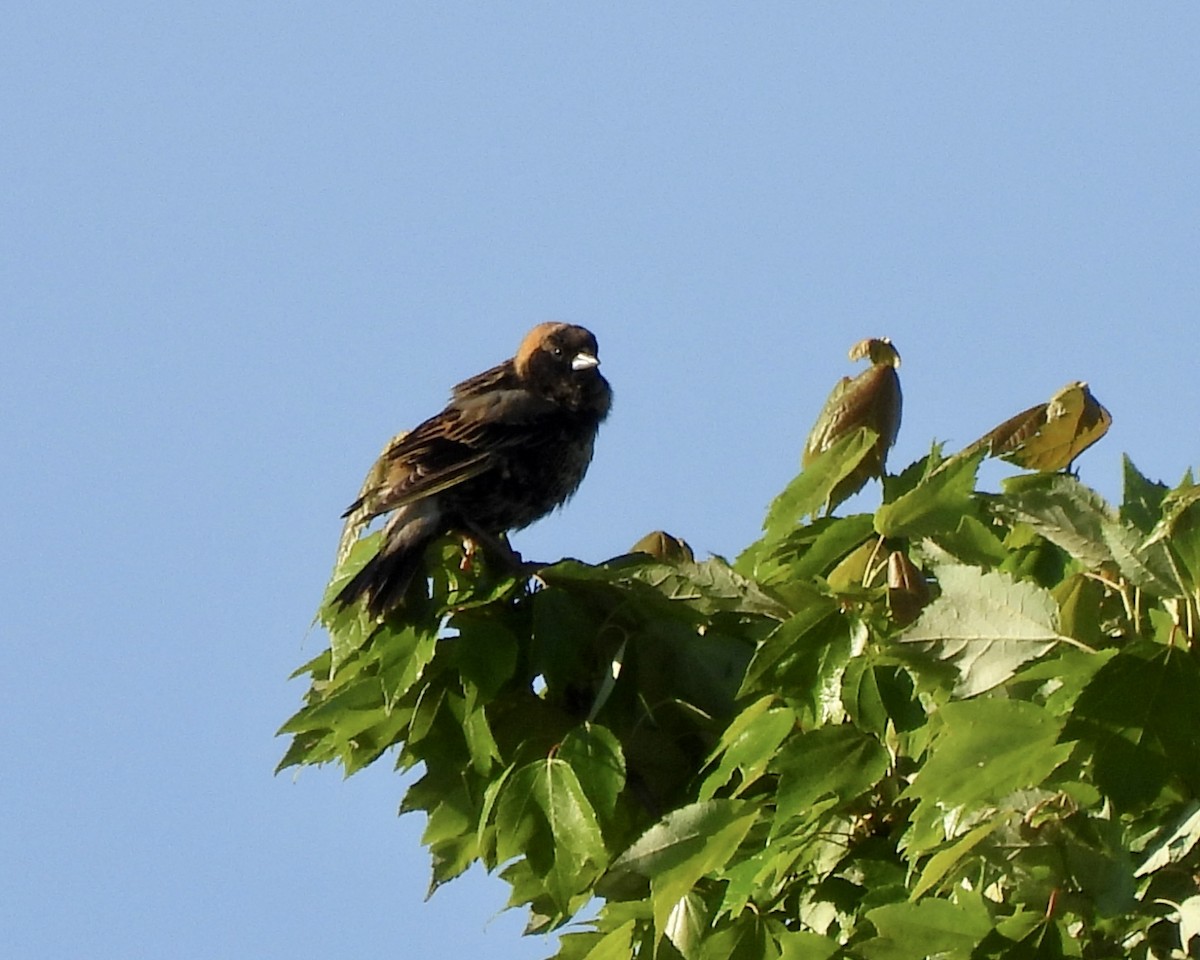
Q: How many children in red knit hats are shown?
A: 0